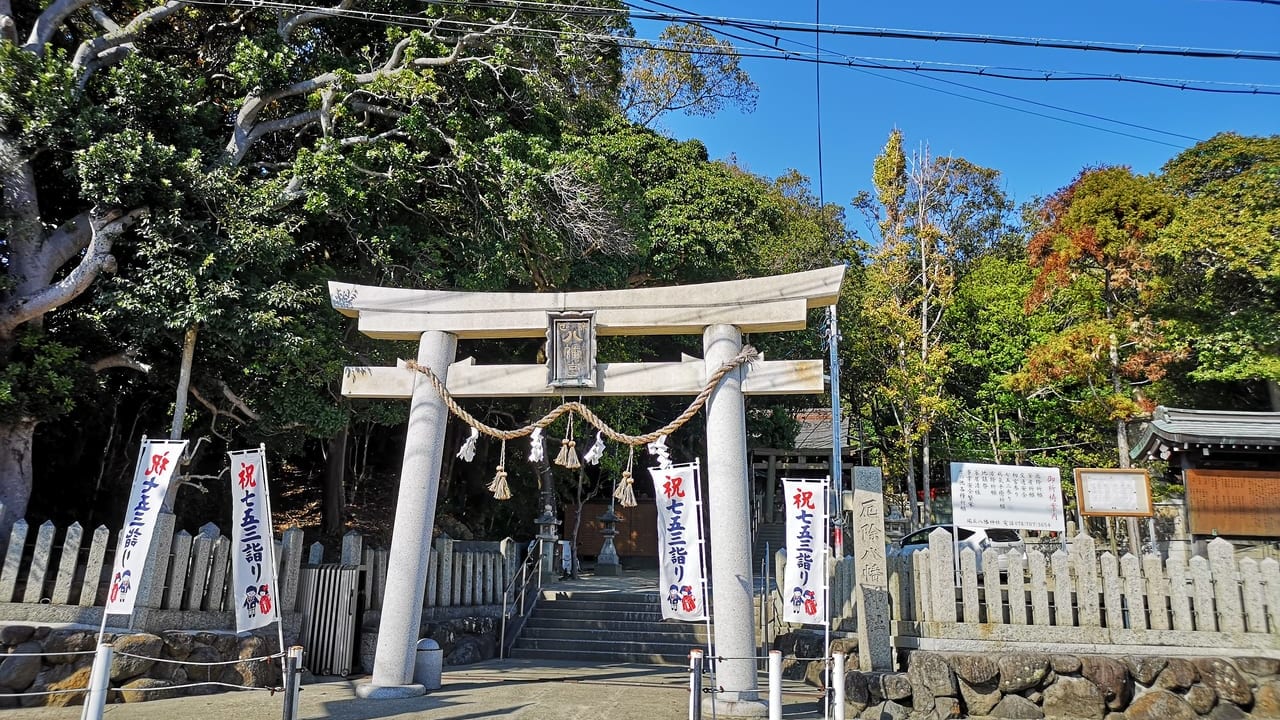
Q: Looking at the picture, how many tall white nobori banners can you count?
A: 4